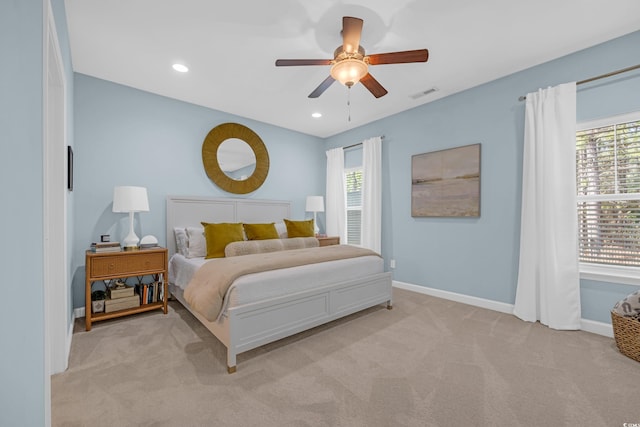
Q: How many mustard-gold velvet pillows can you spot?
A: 3